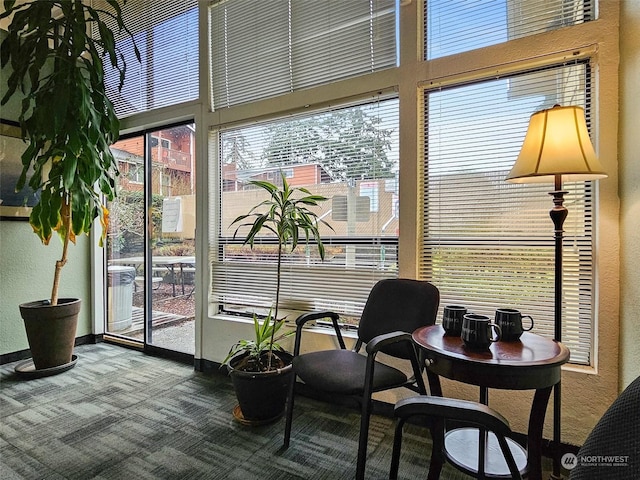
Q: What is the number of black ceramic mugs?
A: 3